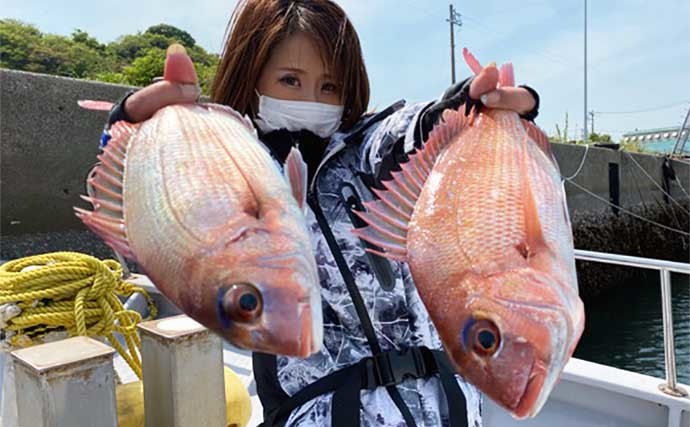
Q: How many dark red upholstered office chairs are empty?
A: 0